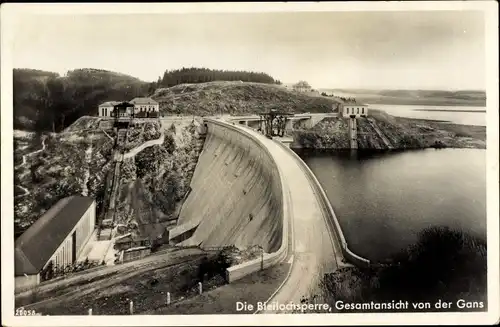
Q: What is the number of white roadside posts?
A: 4